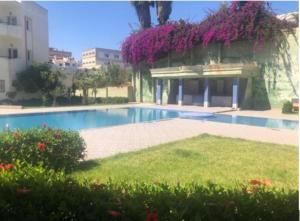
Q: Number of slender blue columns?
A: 4